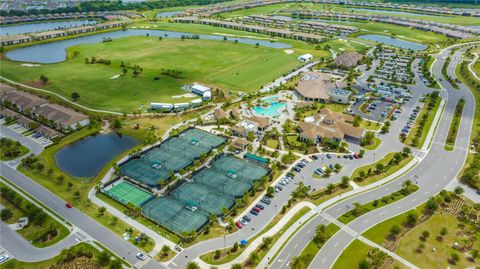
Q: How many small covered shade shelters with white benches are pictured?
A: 4